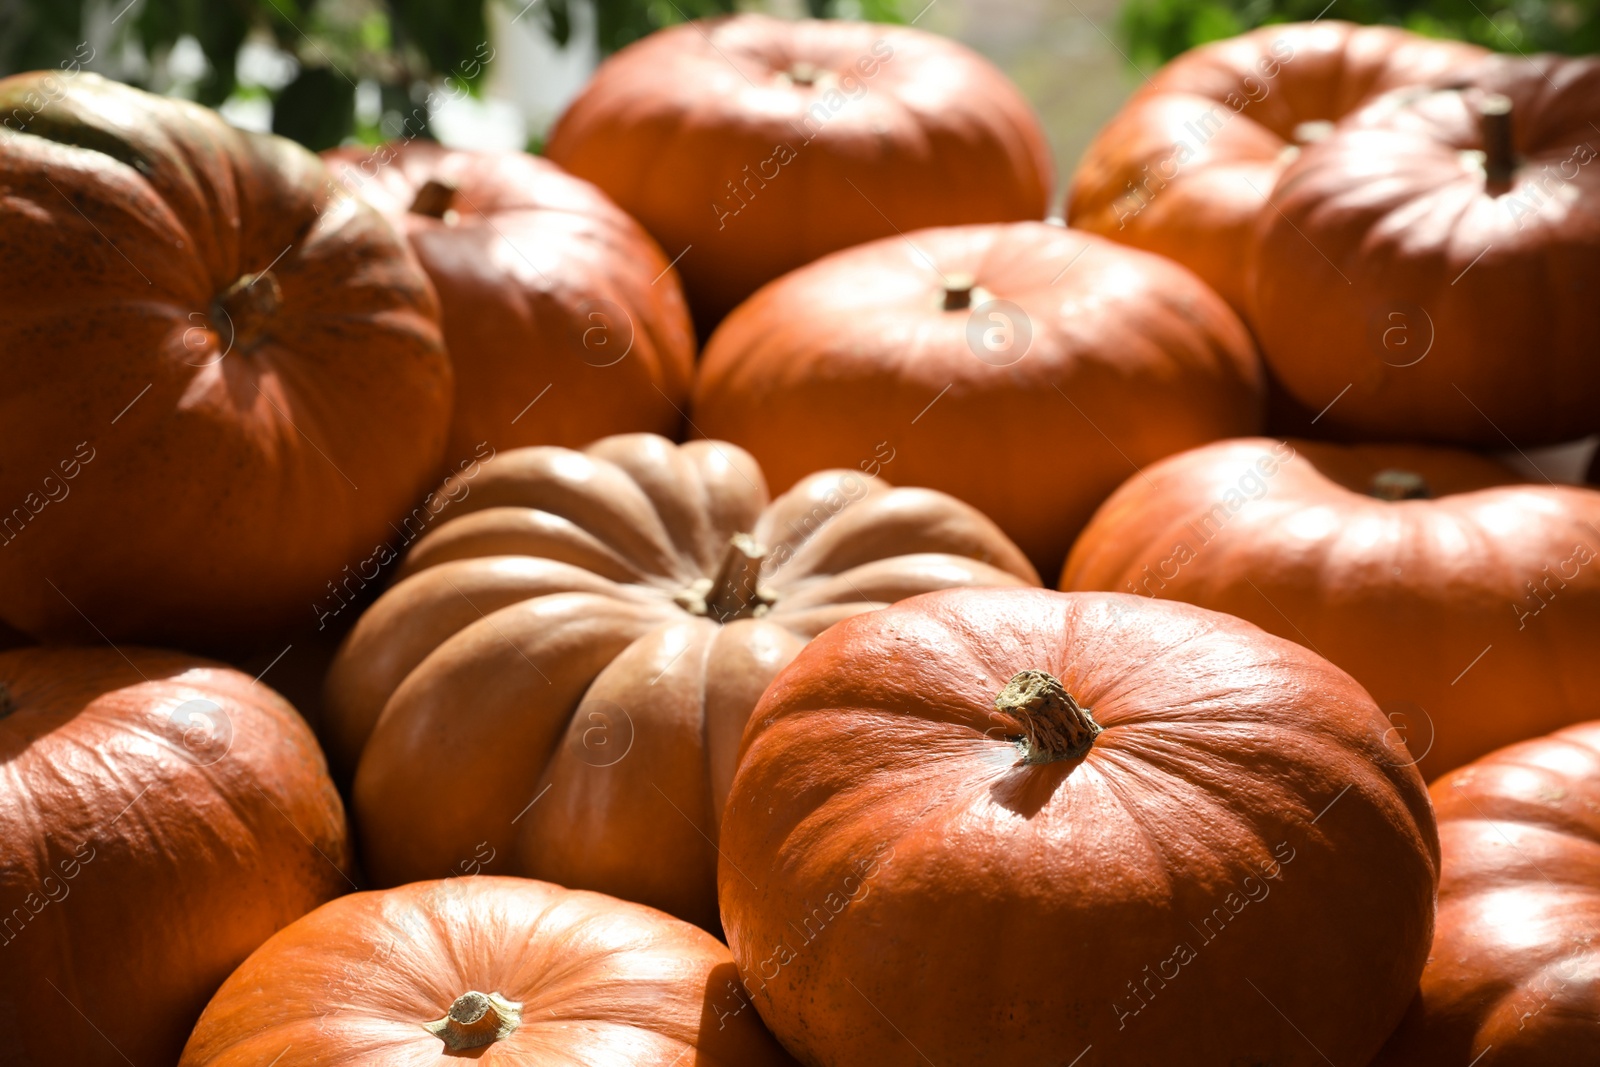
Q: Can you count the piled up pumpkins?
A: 12